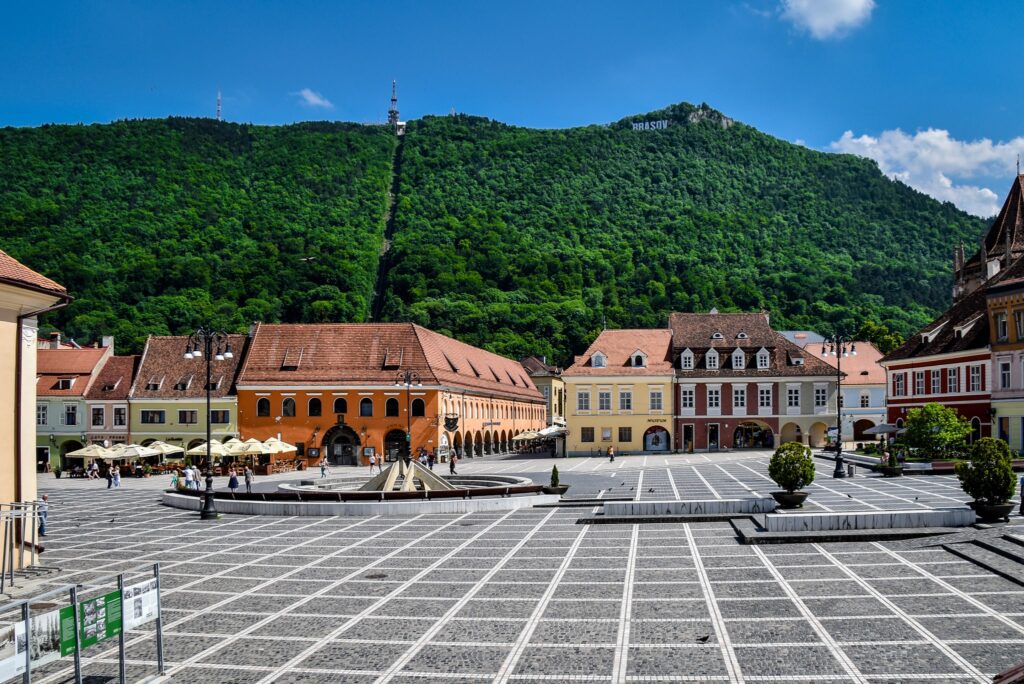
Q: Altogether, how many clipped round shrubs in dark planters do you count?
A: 2